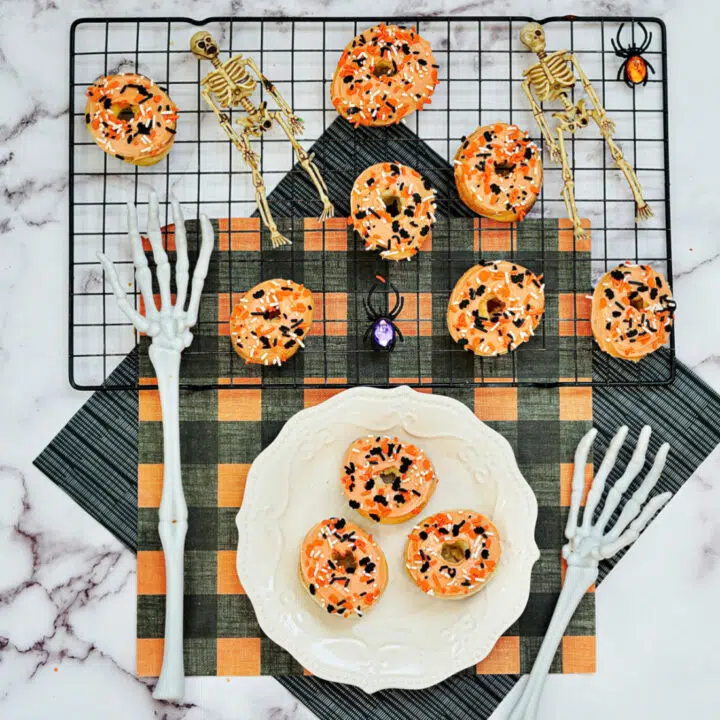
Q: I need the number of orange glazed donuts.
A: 10